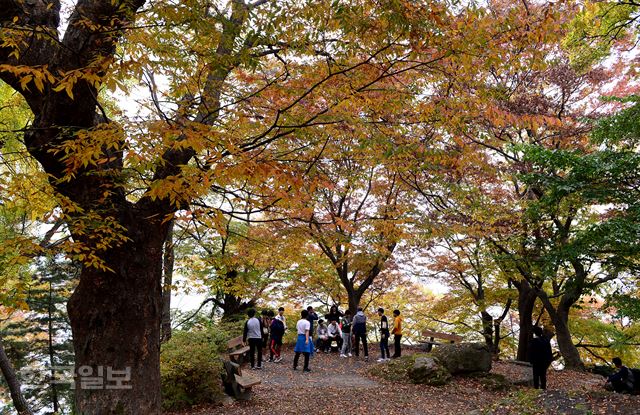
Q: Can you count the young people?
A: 15